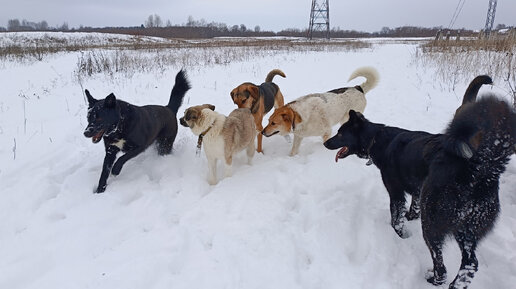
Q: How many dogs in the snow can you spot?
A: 6